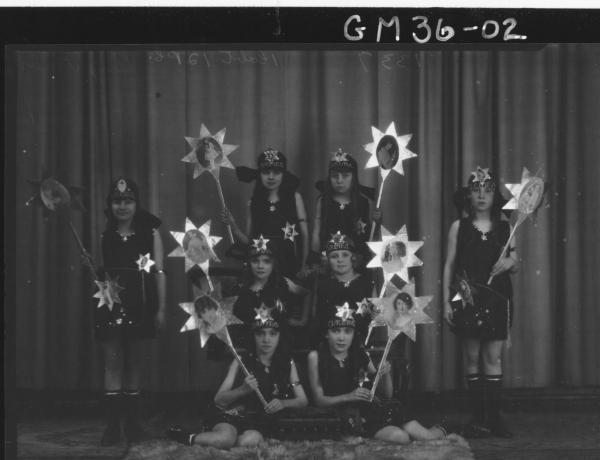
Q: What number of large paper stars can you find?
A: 8